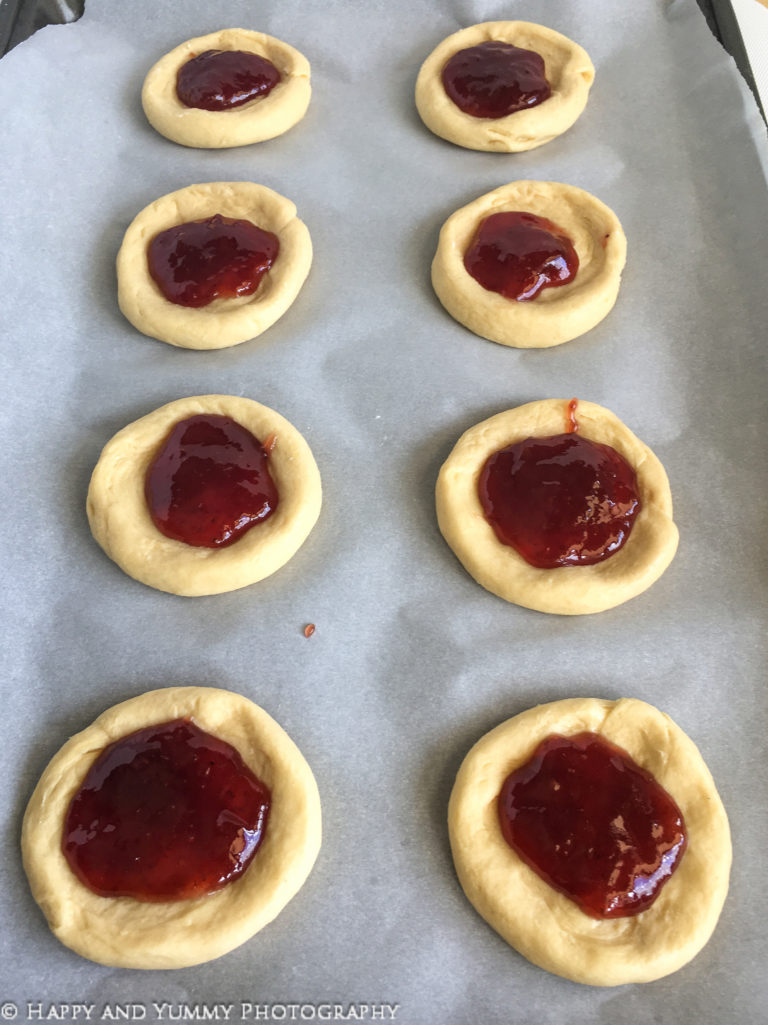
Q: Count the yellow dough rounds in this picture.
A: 8